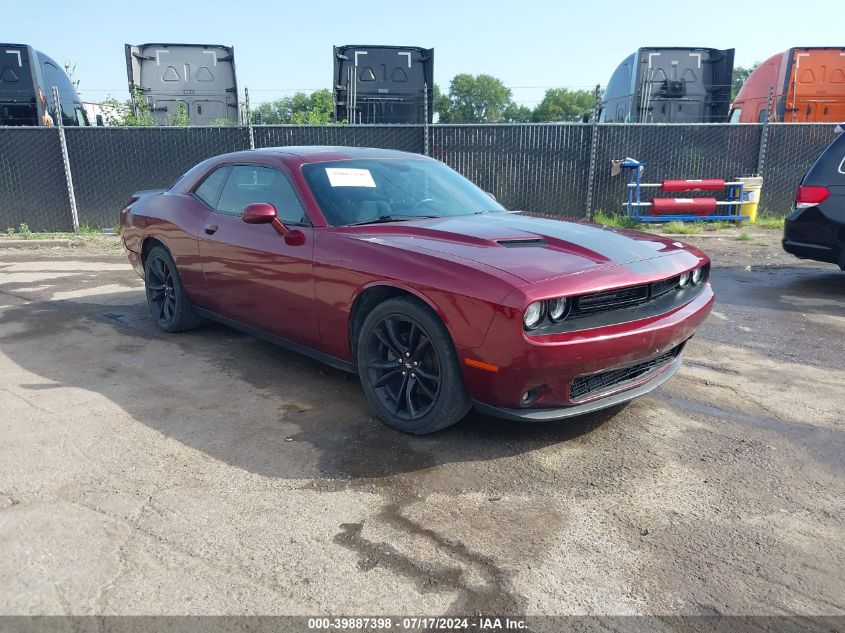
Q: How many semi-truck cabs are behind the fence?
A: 5